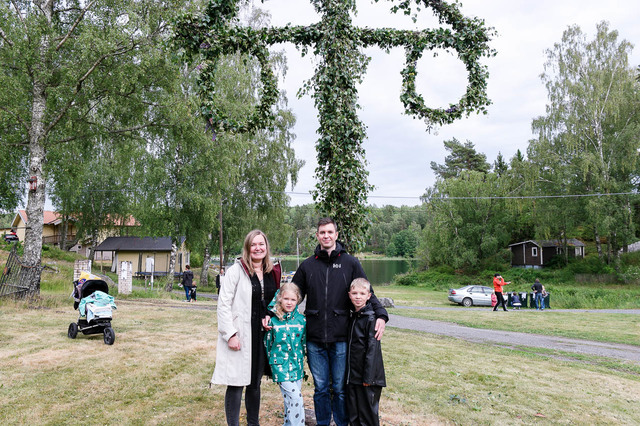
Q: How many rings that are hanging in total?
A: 2